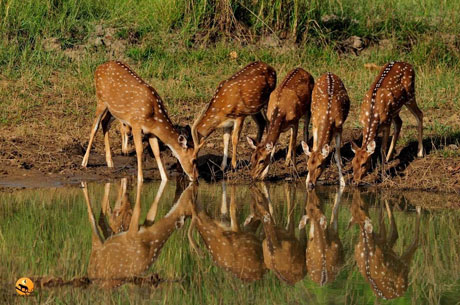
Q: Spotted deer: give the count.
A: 5